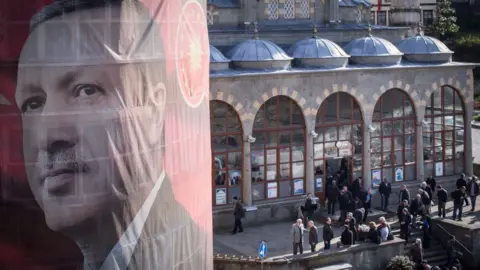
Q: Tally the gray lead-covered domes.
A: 5